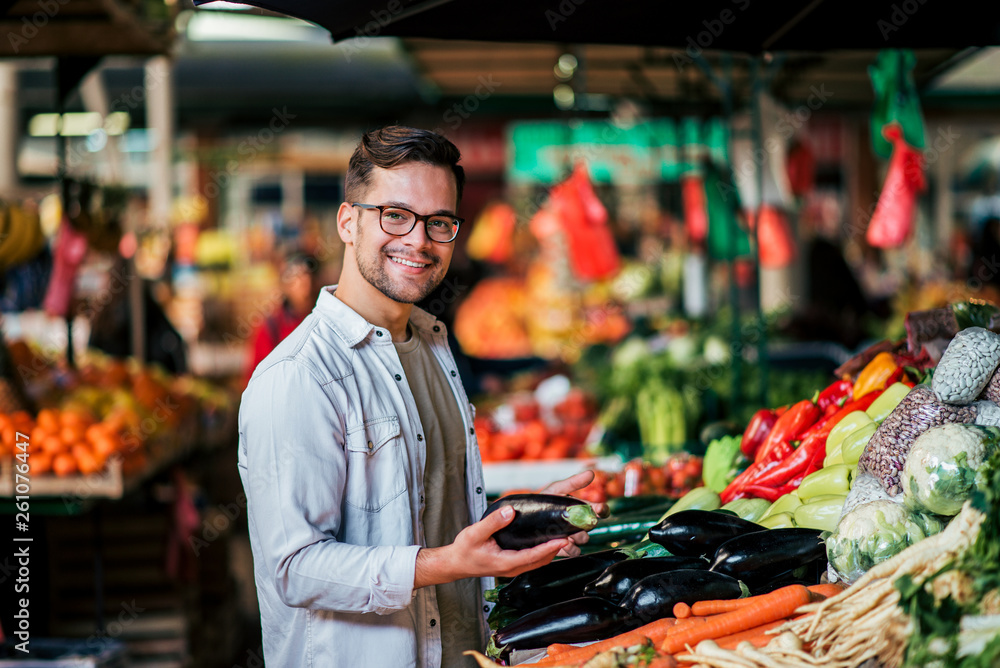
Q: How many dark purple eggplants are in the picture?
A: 7